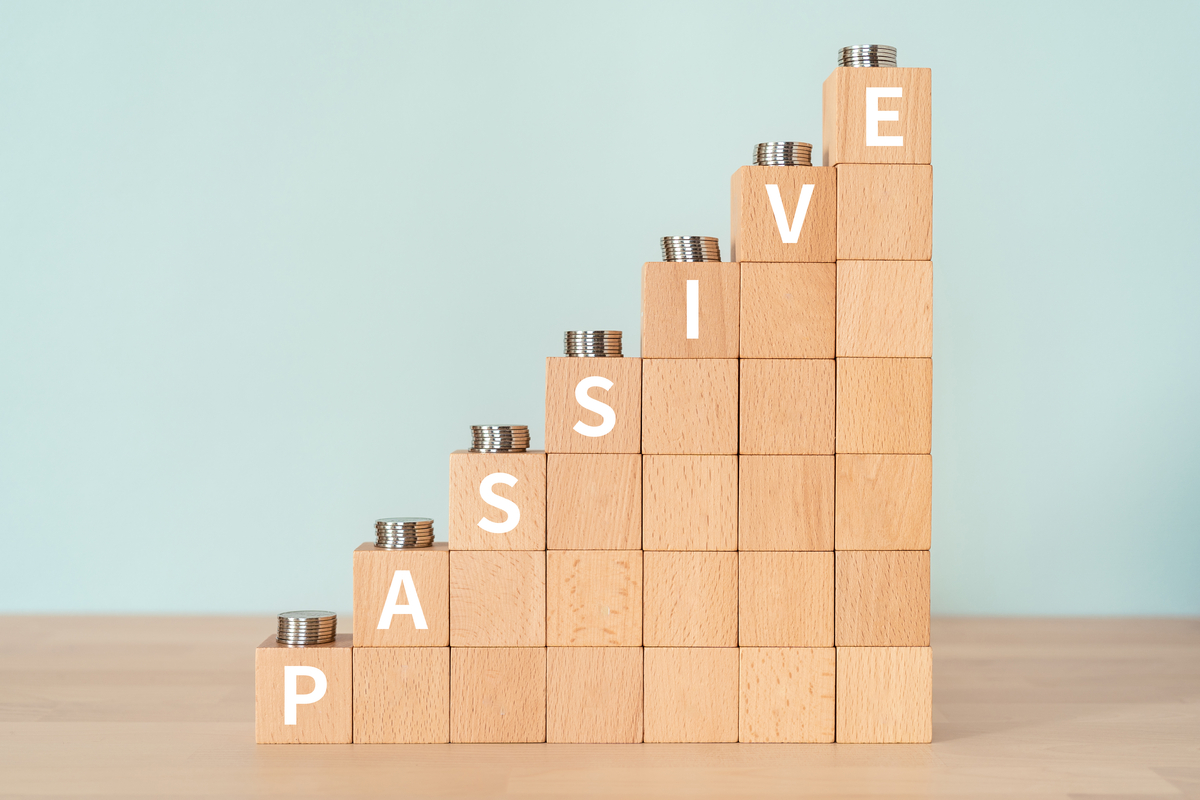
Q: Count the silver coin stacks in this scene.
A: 7